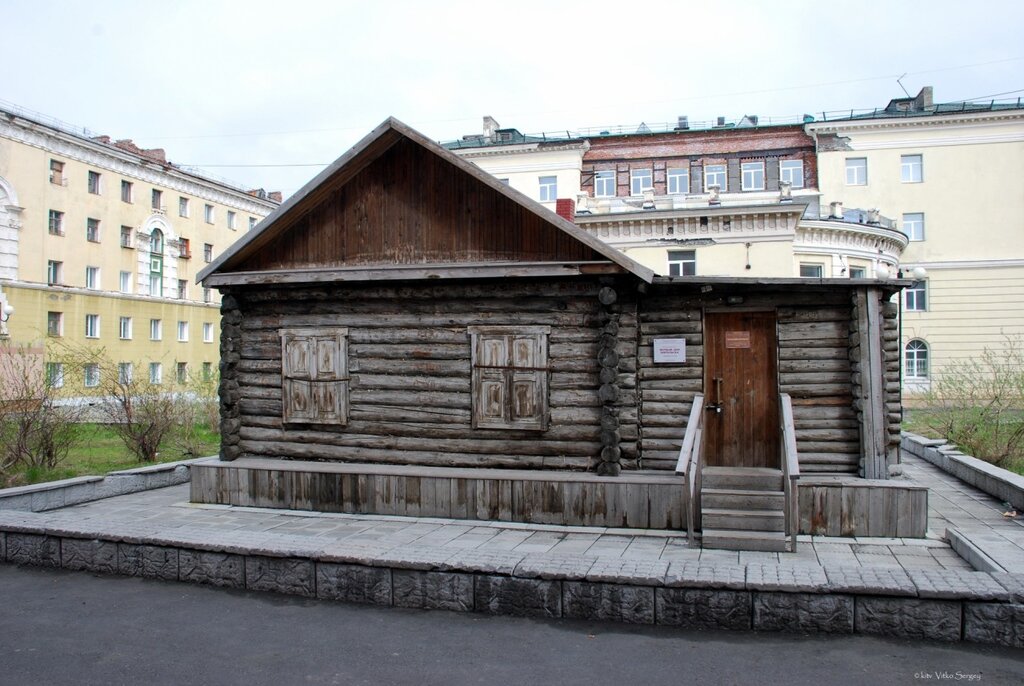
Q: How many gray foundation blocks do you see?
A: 14